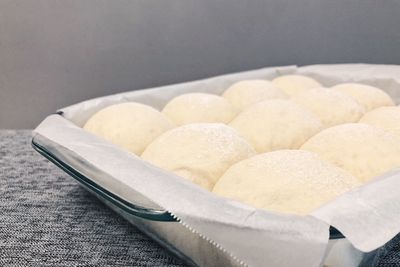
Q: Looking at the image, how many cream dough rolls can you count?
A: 11